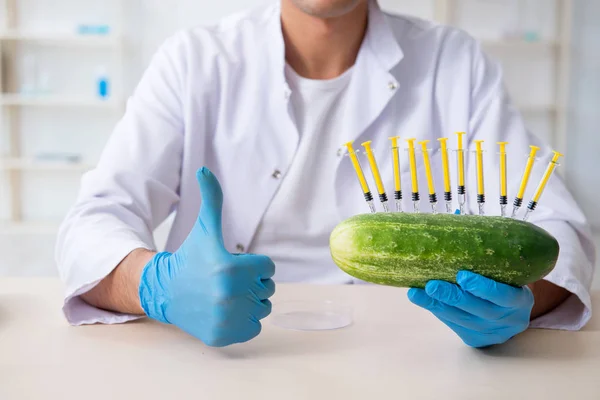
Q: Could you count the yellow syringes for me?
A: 11